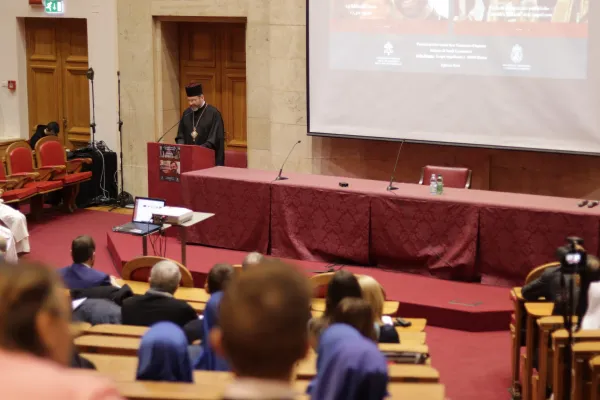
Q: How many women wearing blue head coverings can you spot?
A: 3